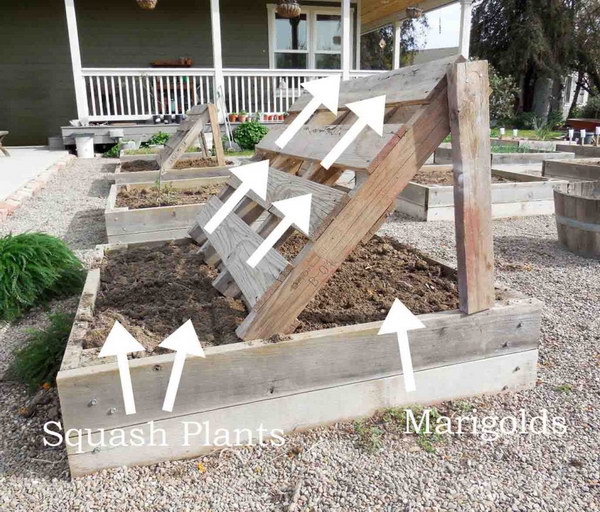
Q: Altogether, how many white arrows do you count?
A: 7